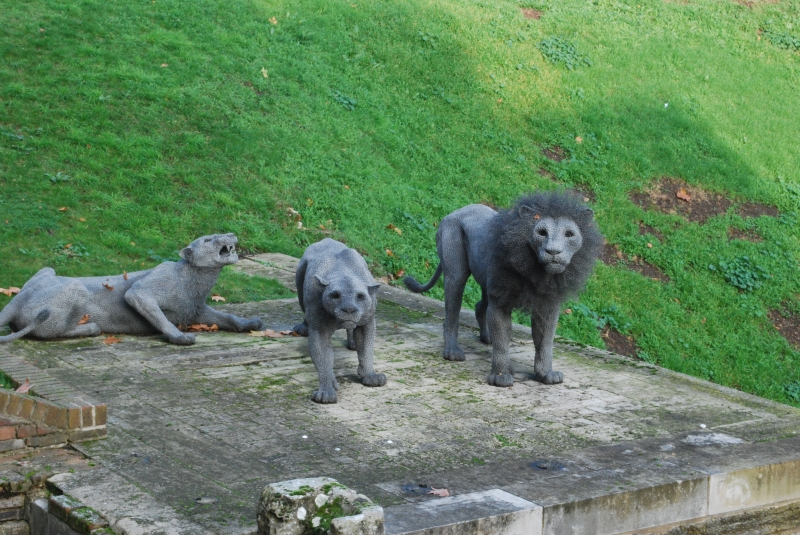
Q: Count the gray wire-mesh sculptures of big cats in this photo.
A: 3